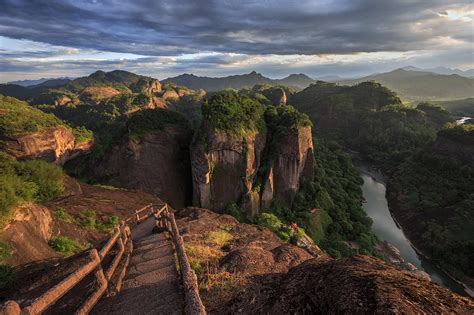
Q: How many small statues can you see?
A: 0